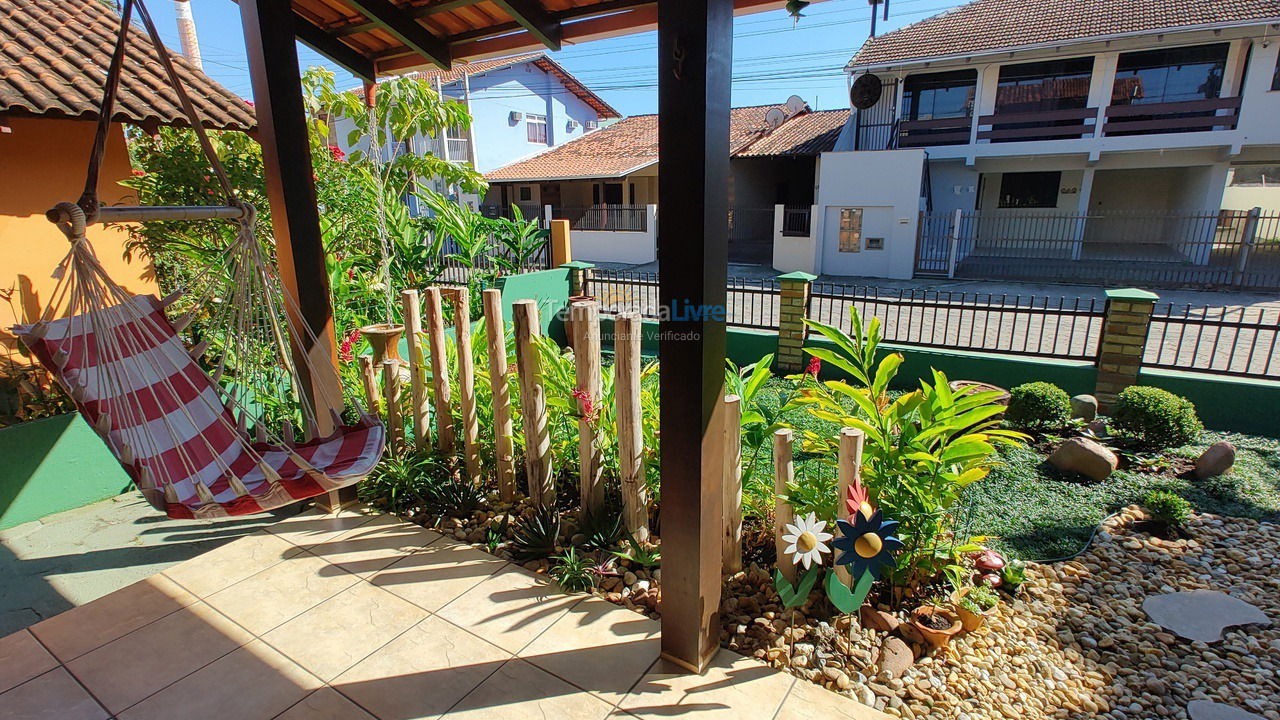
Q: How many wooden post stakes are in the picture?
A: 12